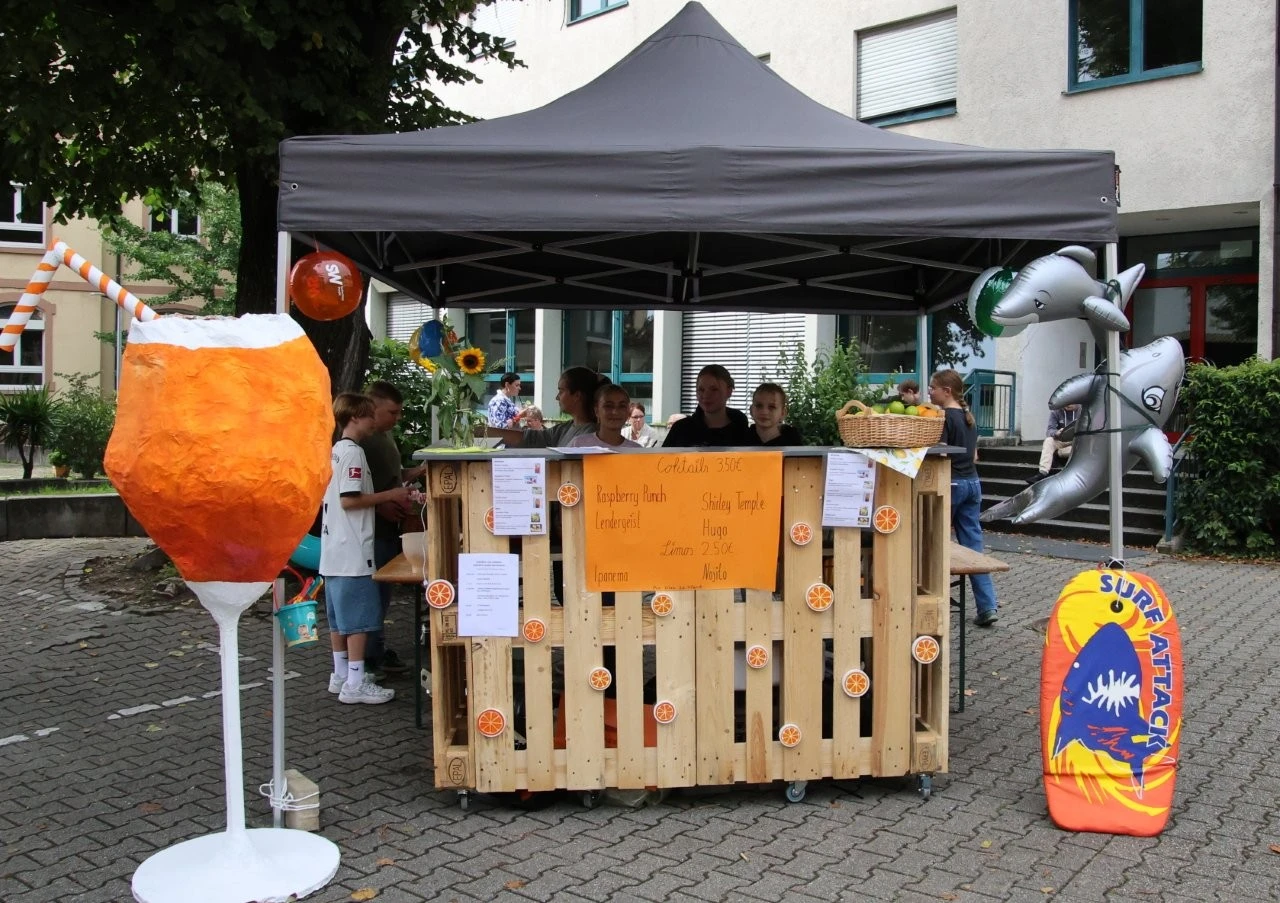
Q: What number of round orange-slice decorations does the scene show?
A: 15